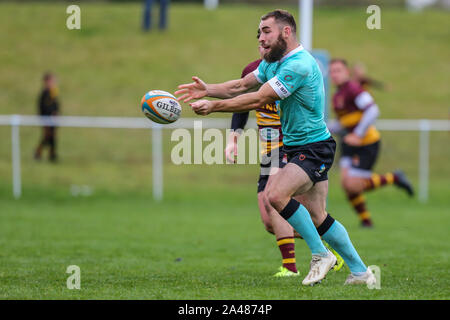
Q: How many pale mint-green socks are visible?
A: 2